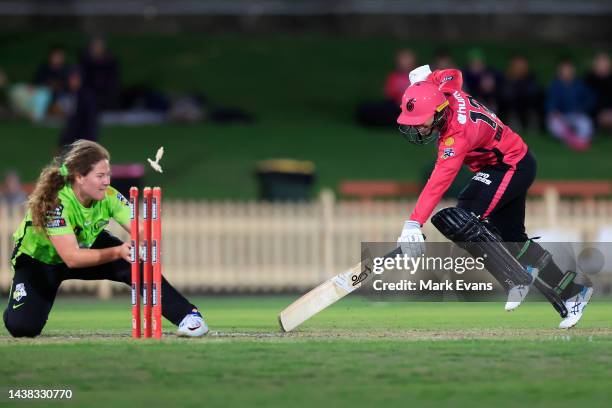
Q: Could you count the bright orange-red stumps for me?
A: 3